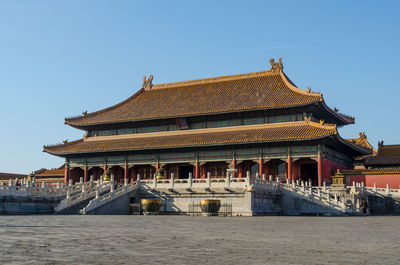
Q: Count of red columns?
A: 10